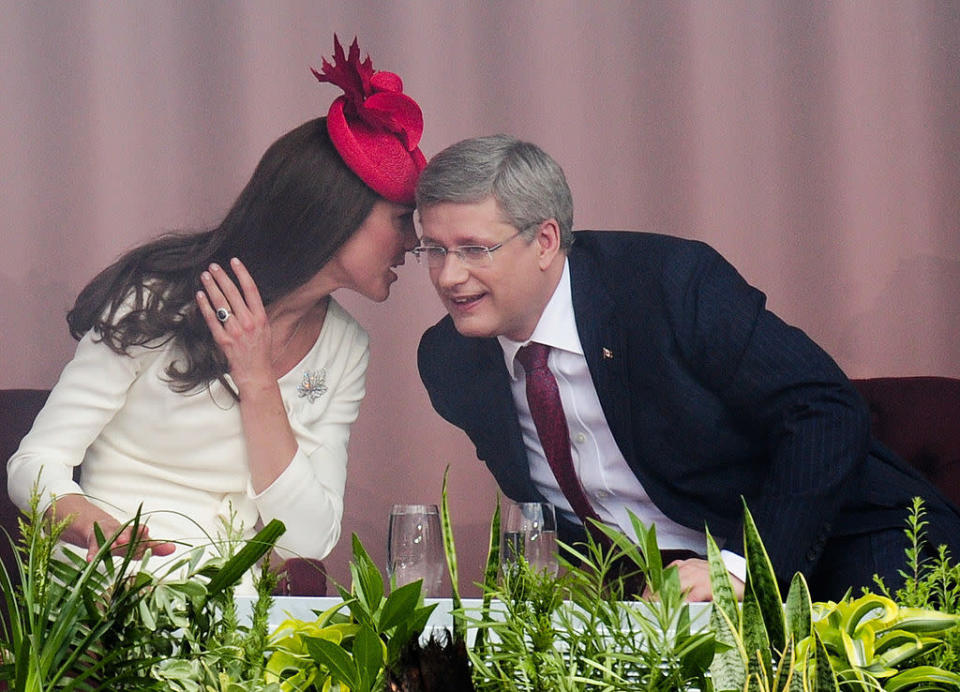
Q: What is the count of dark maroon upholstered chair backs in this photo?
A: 2